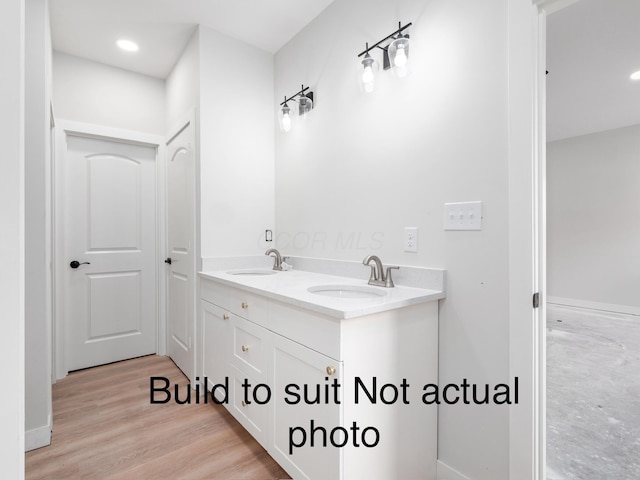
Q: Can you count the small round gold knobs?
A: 5